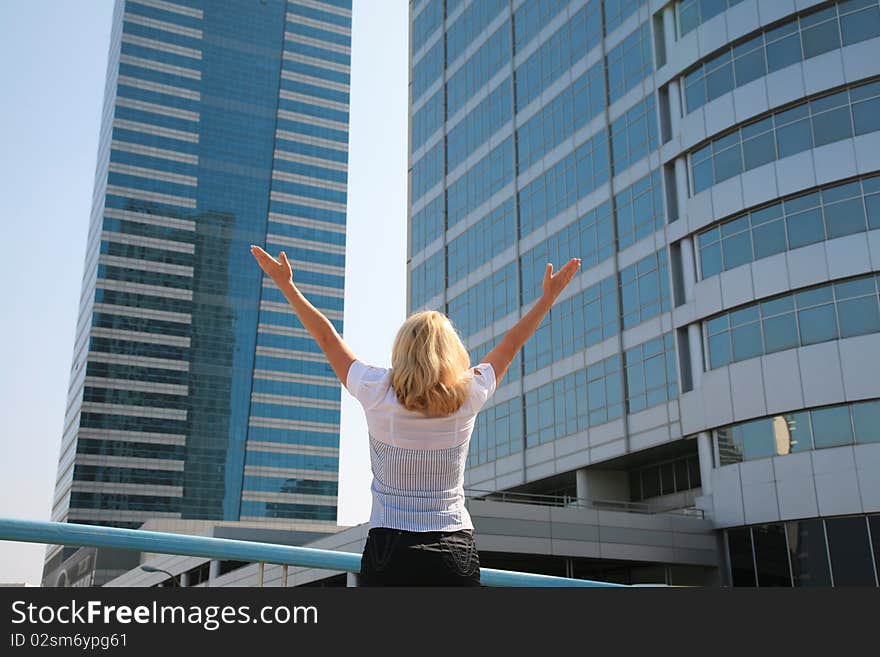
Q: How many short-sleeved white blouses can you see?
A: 1